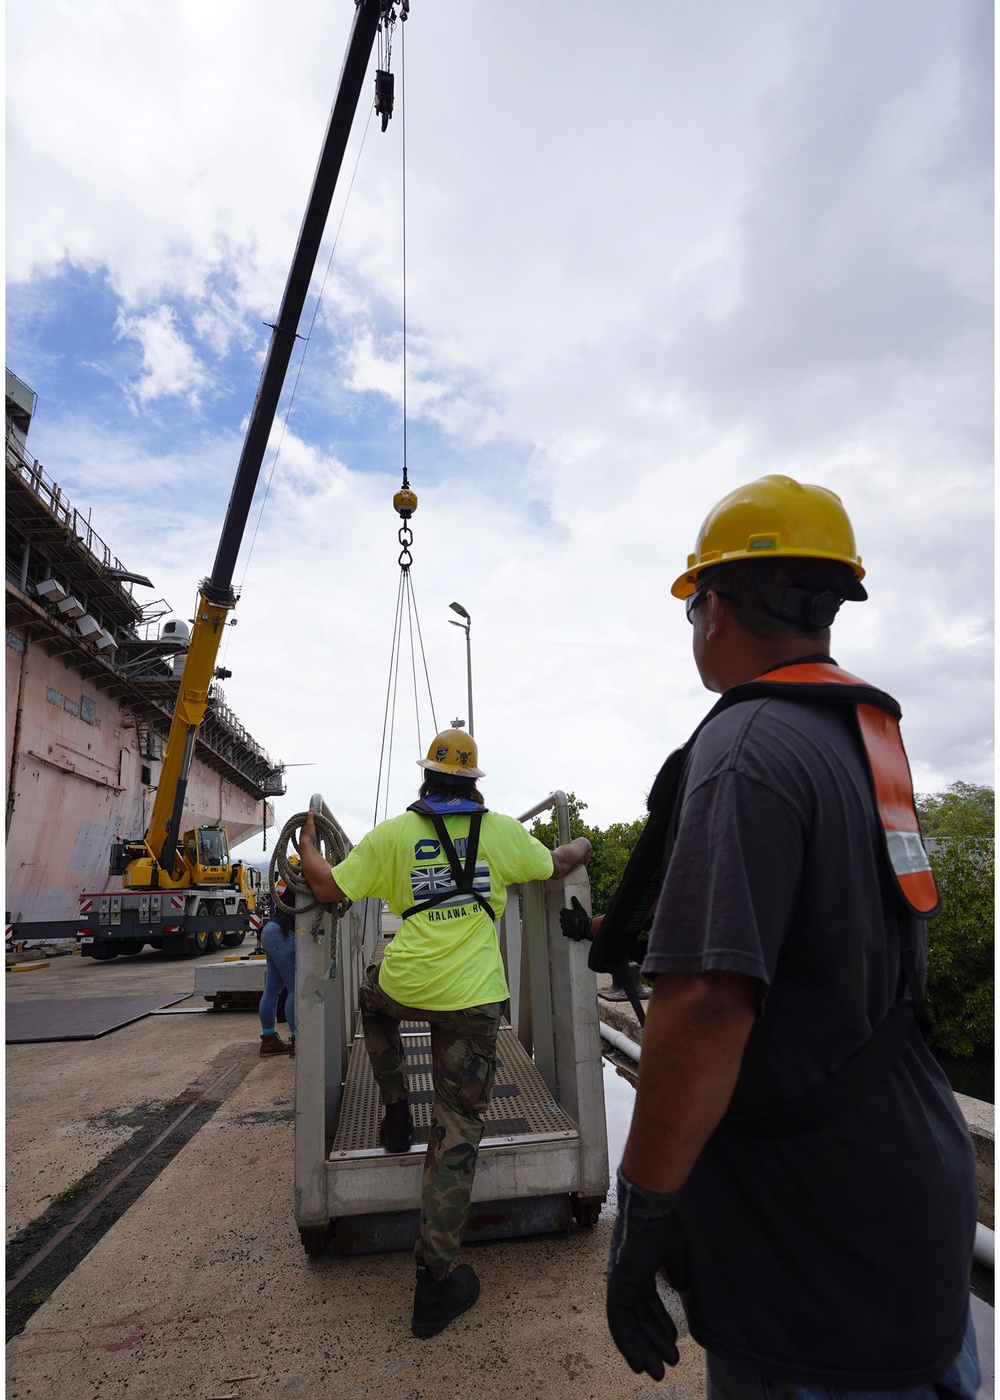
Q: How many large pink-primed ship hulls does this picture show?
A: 1